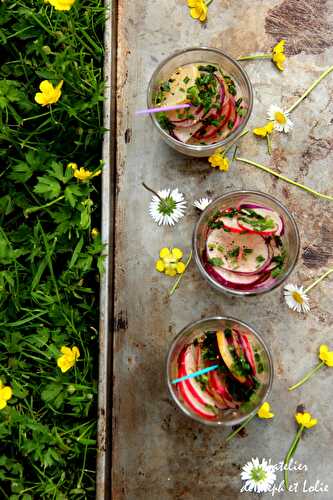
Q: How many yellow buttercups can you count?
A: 13